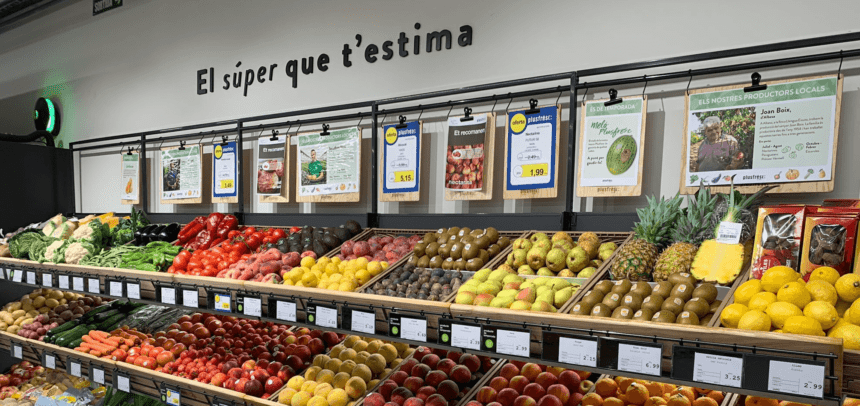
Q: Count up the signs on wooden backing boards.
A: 10